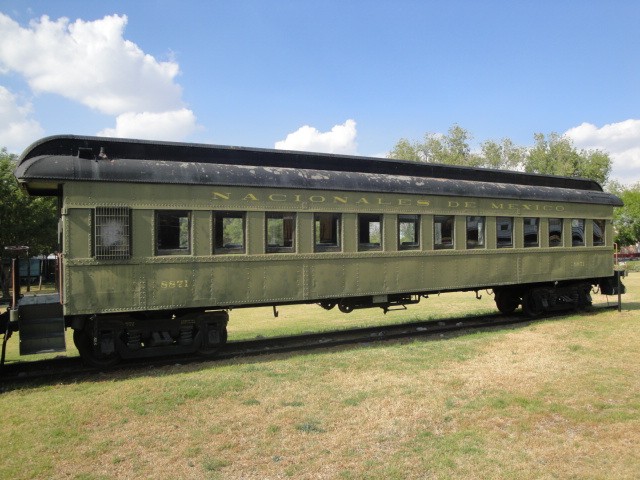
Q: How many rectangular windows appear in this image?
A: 14